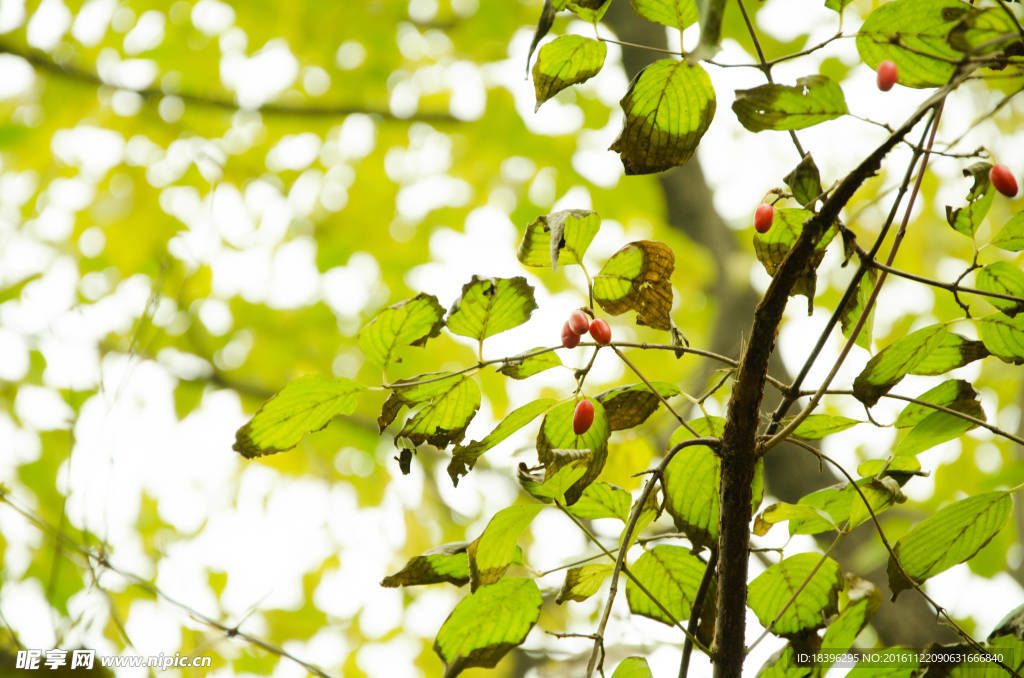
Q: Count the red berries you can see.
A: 7